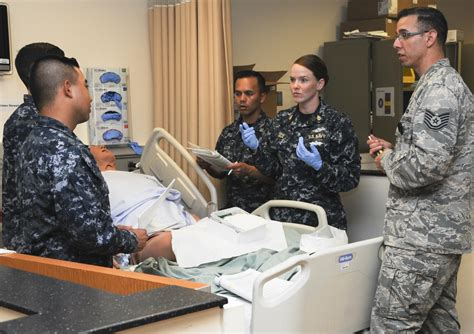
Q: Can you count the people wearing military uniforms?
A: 5